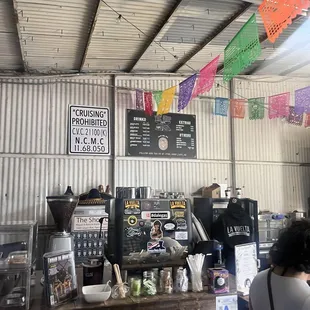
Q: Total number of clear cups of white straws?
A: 1